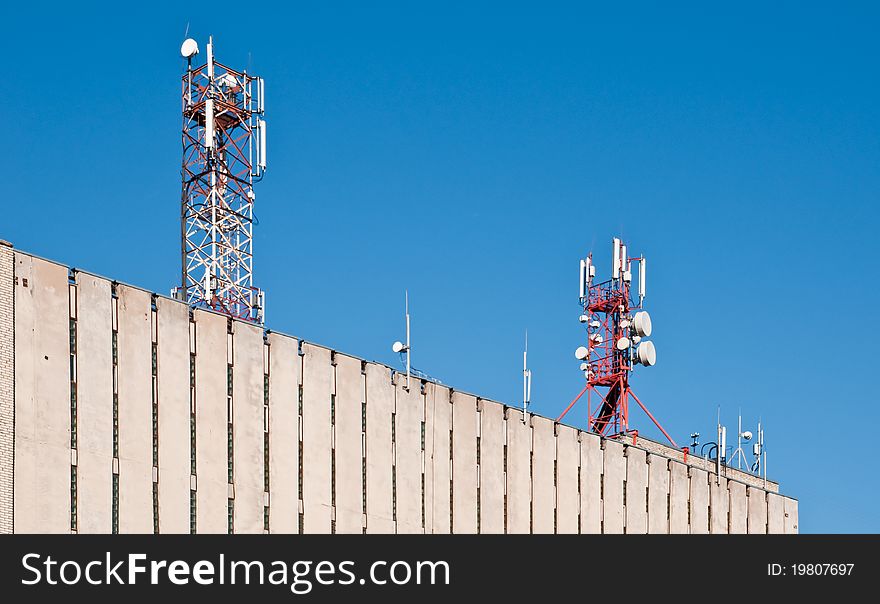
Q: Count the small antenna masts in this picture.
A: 5